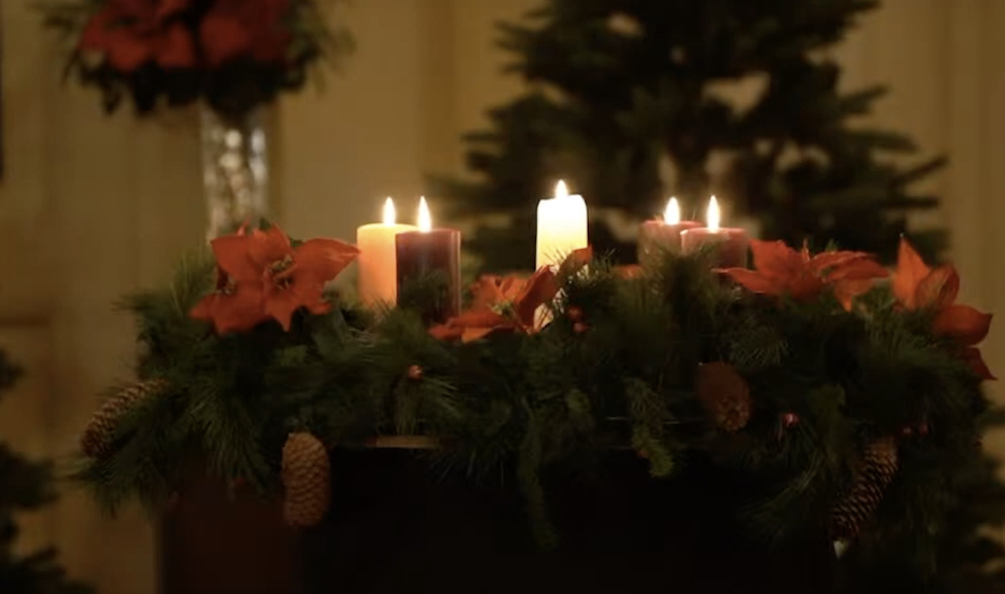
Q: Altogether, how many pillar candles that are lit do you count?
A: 5